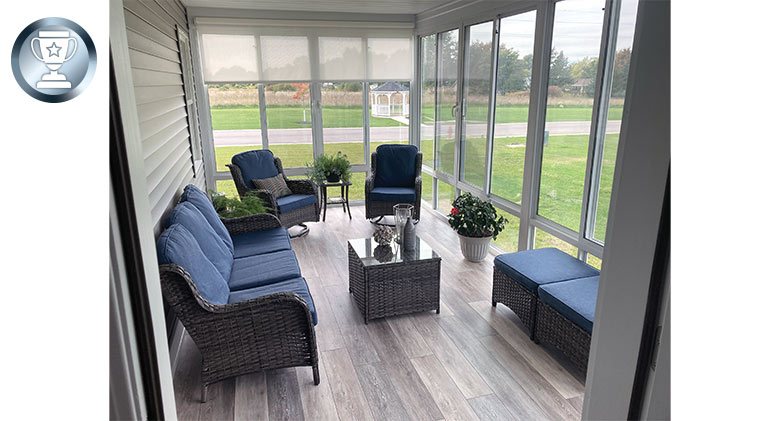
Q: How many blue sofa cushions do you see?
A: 6